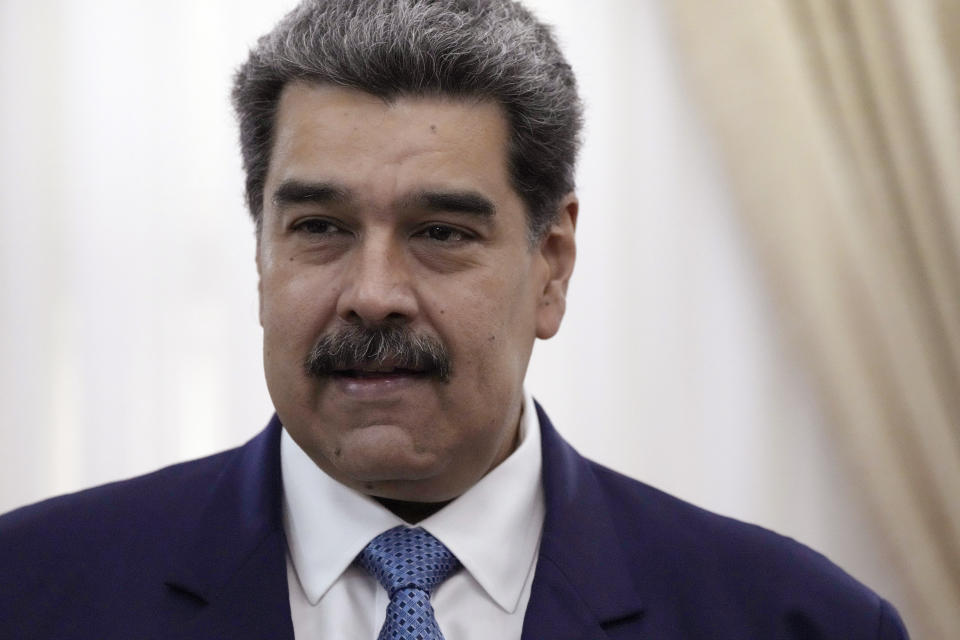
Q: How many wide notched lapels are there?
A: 2